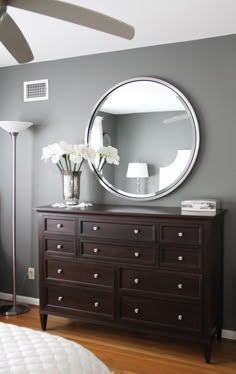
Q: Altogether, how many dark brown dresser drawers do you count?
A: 10